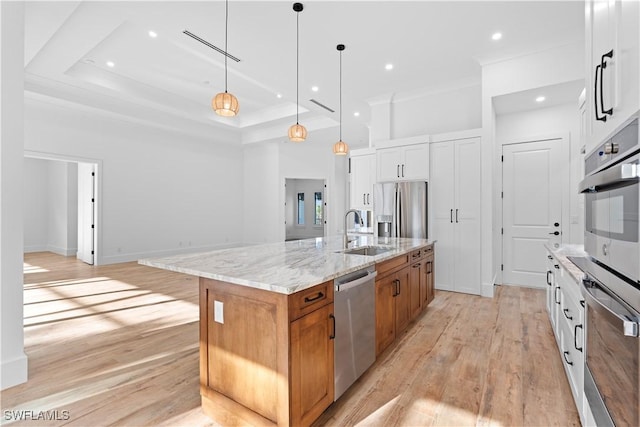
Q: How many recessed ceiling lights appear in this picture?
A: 8